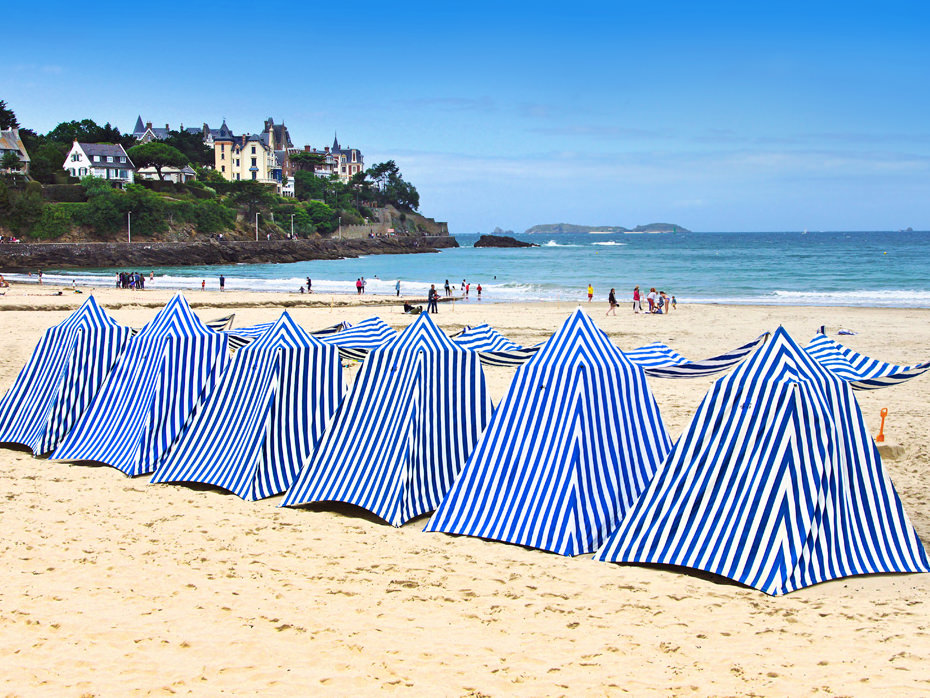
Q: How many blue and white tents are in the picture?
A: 6